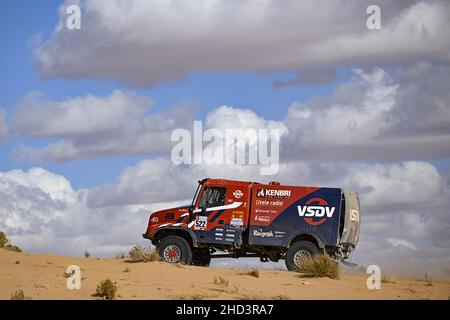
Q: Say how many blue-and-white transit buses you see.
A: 0